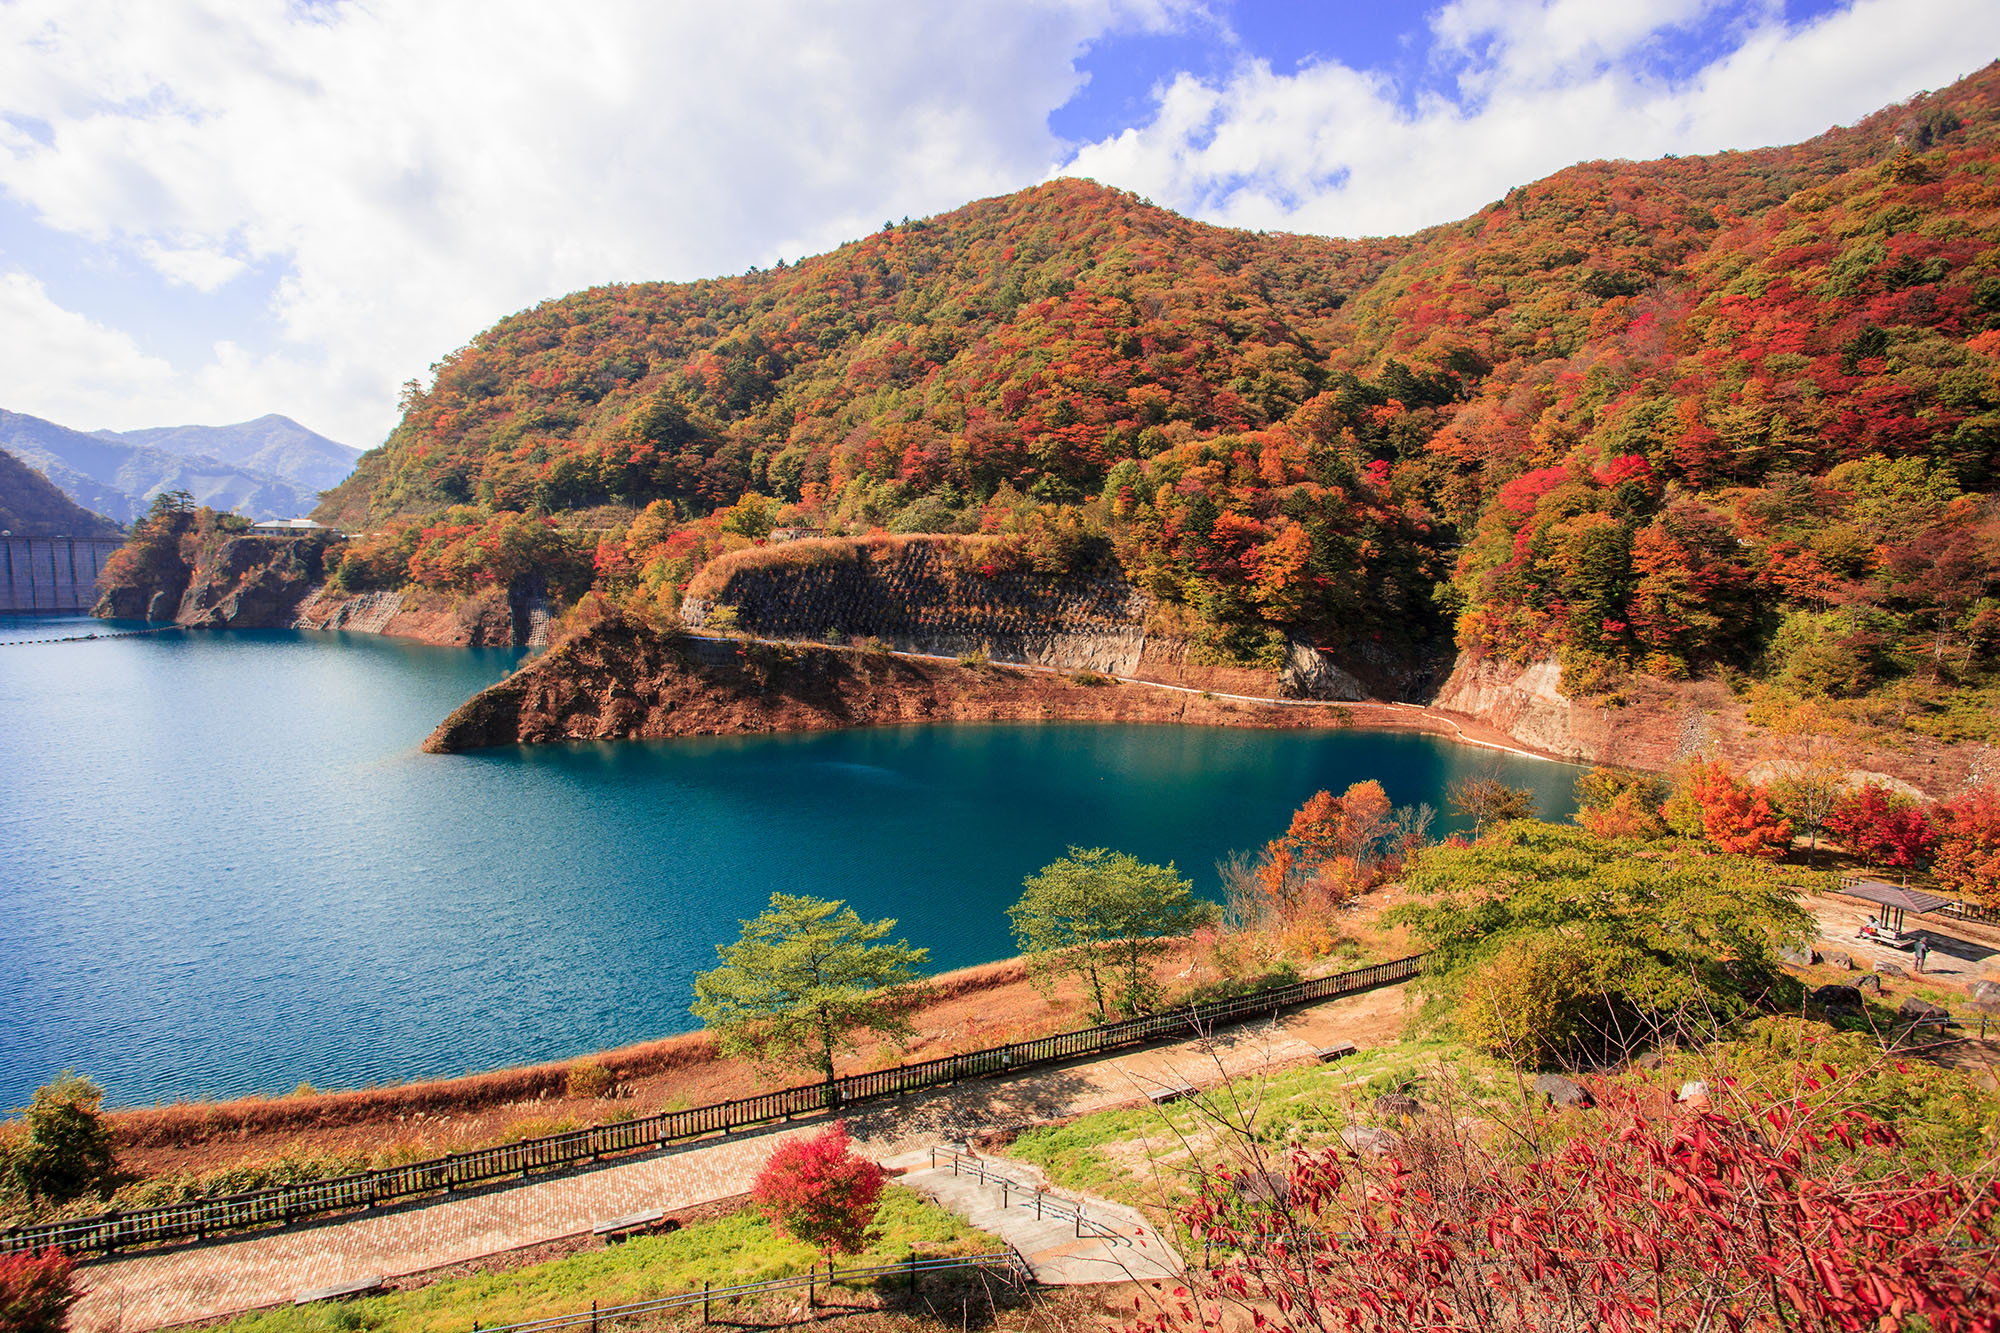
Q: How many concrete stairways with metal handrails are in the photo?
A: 1